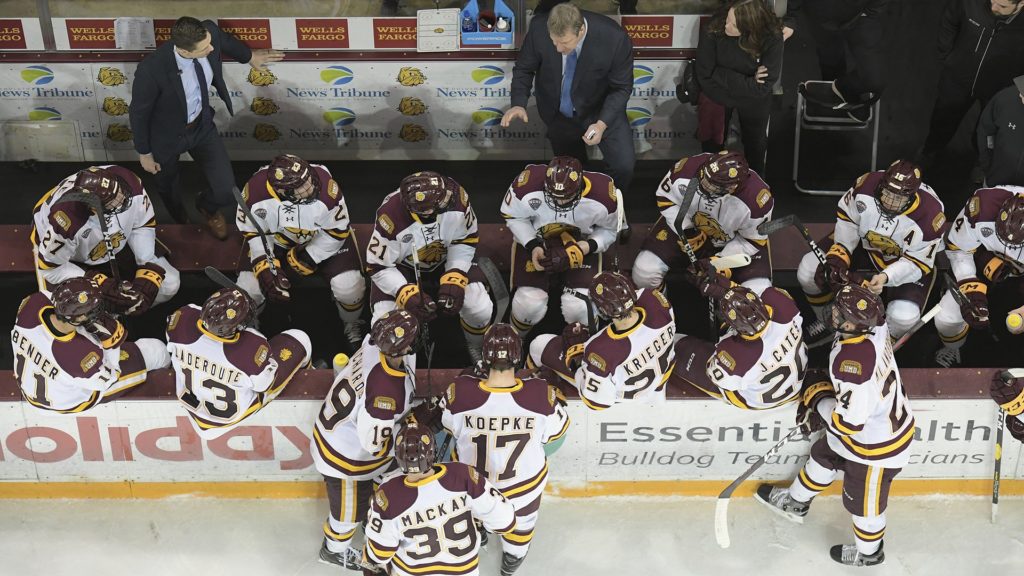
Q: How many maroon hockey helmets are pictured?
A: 15